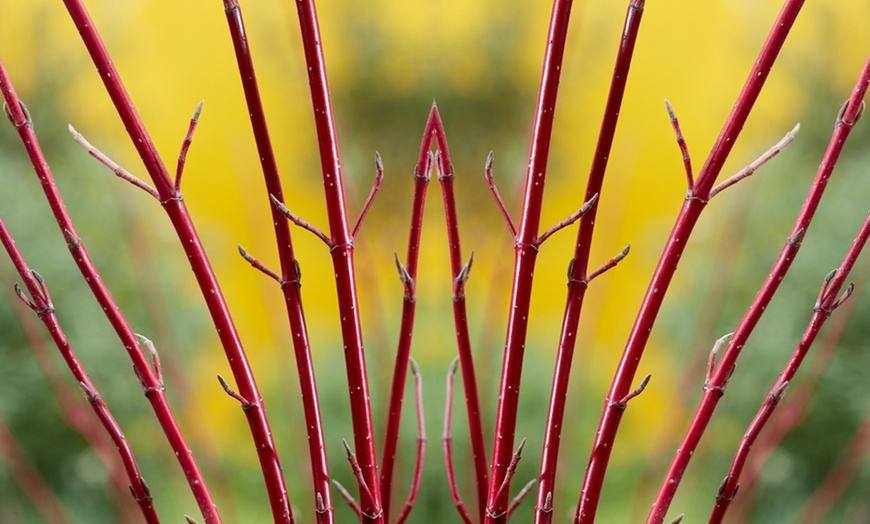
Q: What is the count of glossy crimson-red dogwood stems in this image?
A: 12